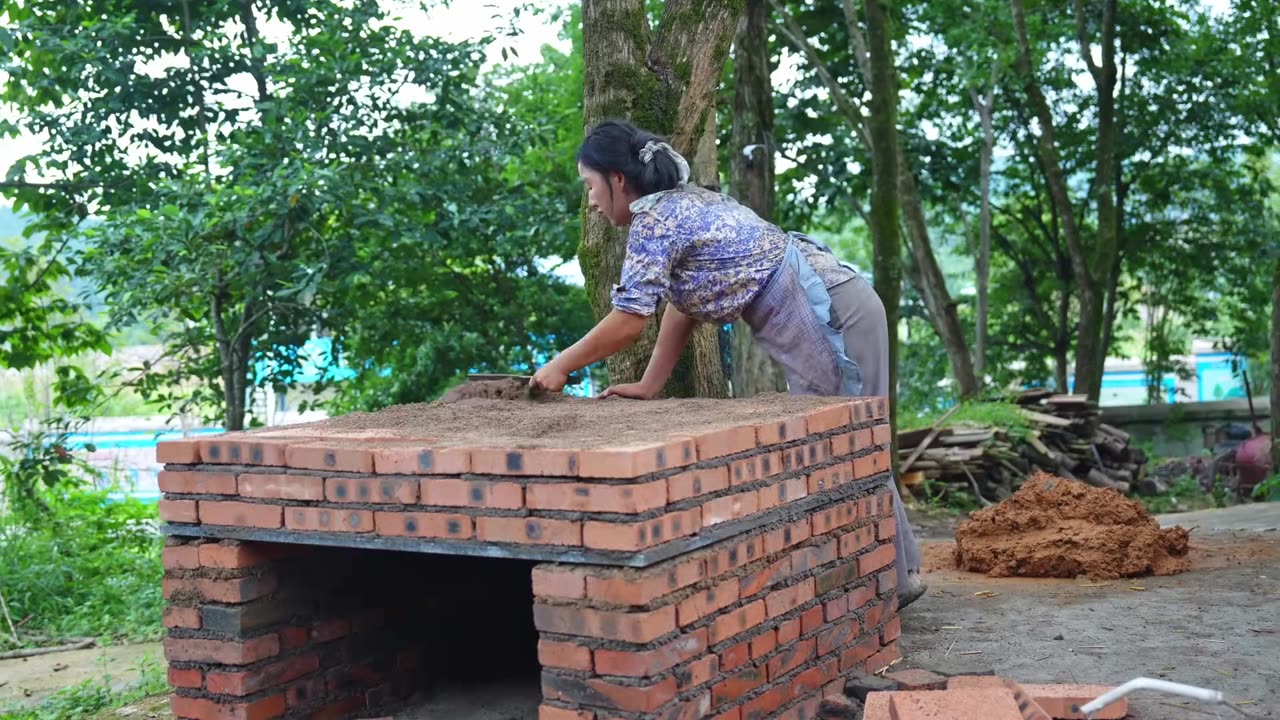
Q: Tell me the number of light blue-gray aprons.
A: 1